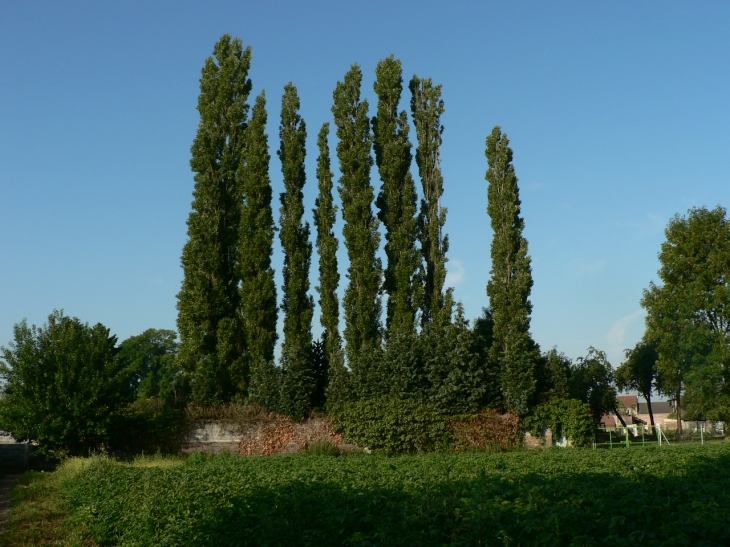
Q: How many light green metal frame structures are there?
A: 1